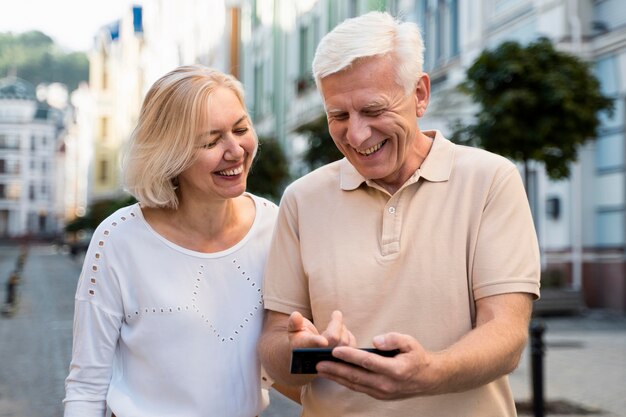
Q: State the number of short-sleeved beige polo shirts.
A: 1